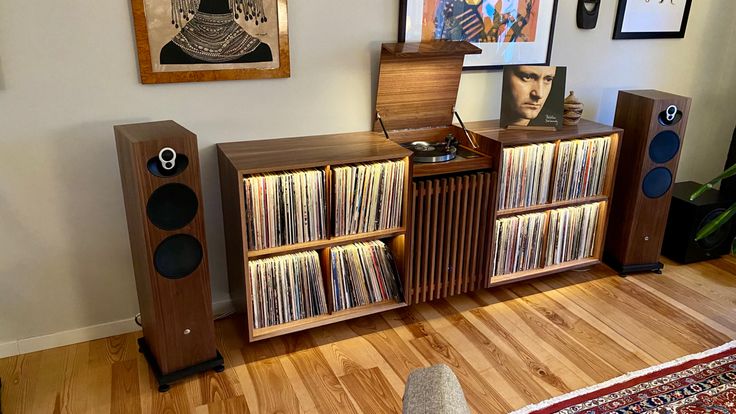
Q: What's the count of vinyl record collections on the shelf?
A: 8